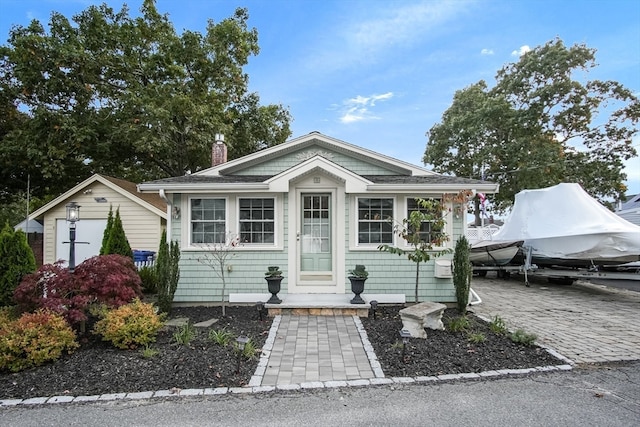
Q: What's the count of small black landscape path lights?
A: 4